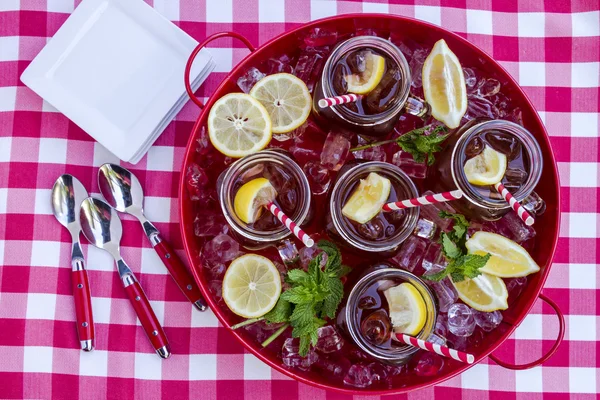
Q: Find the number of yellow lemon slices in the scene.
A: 11